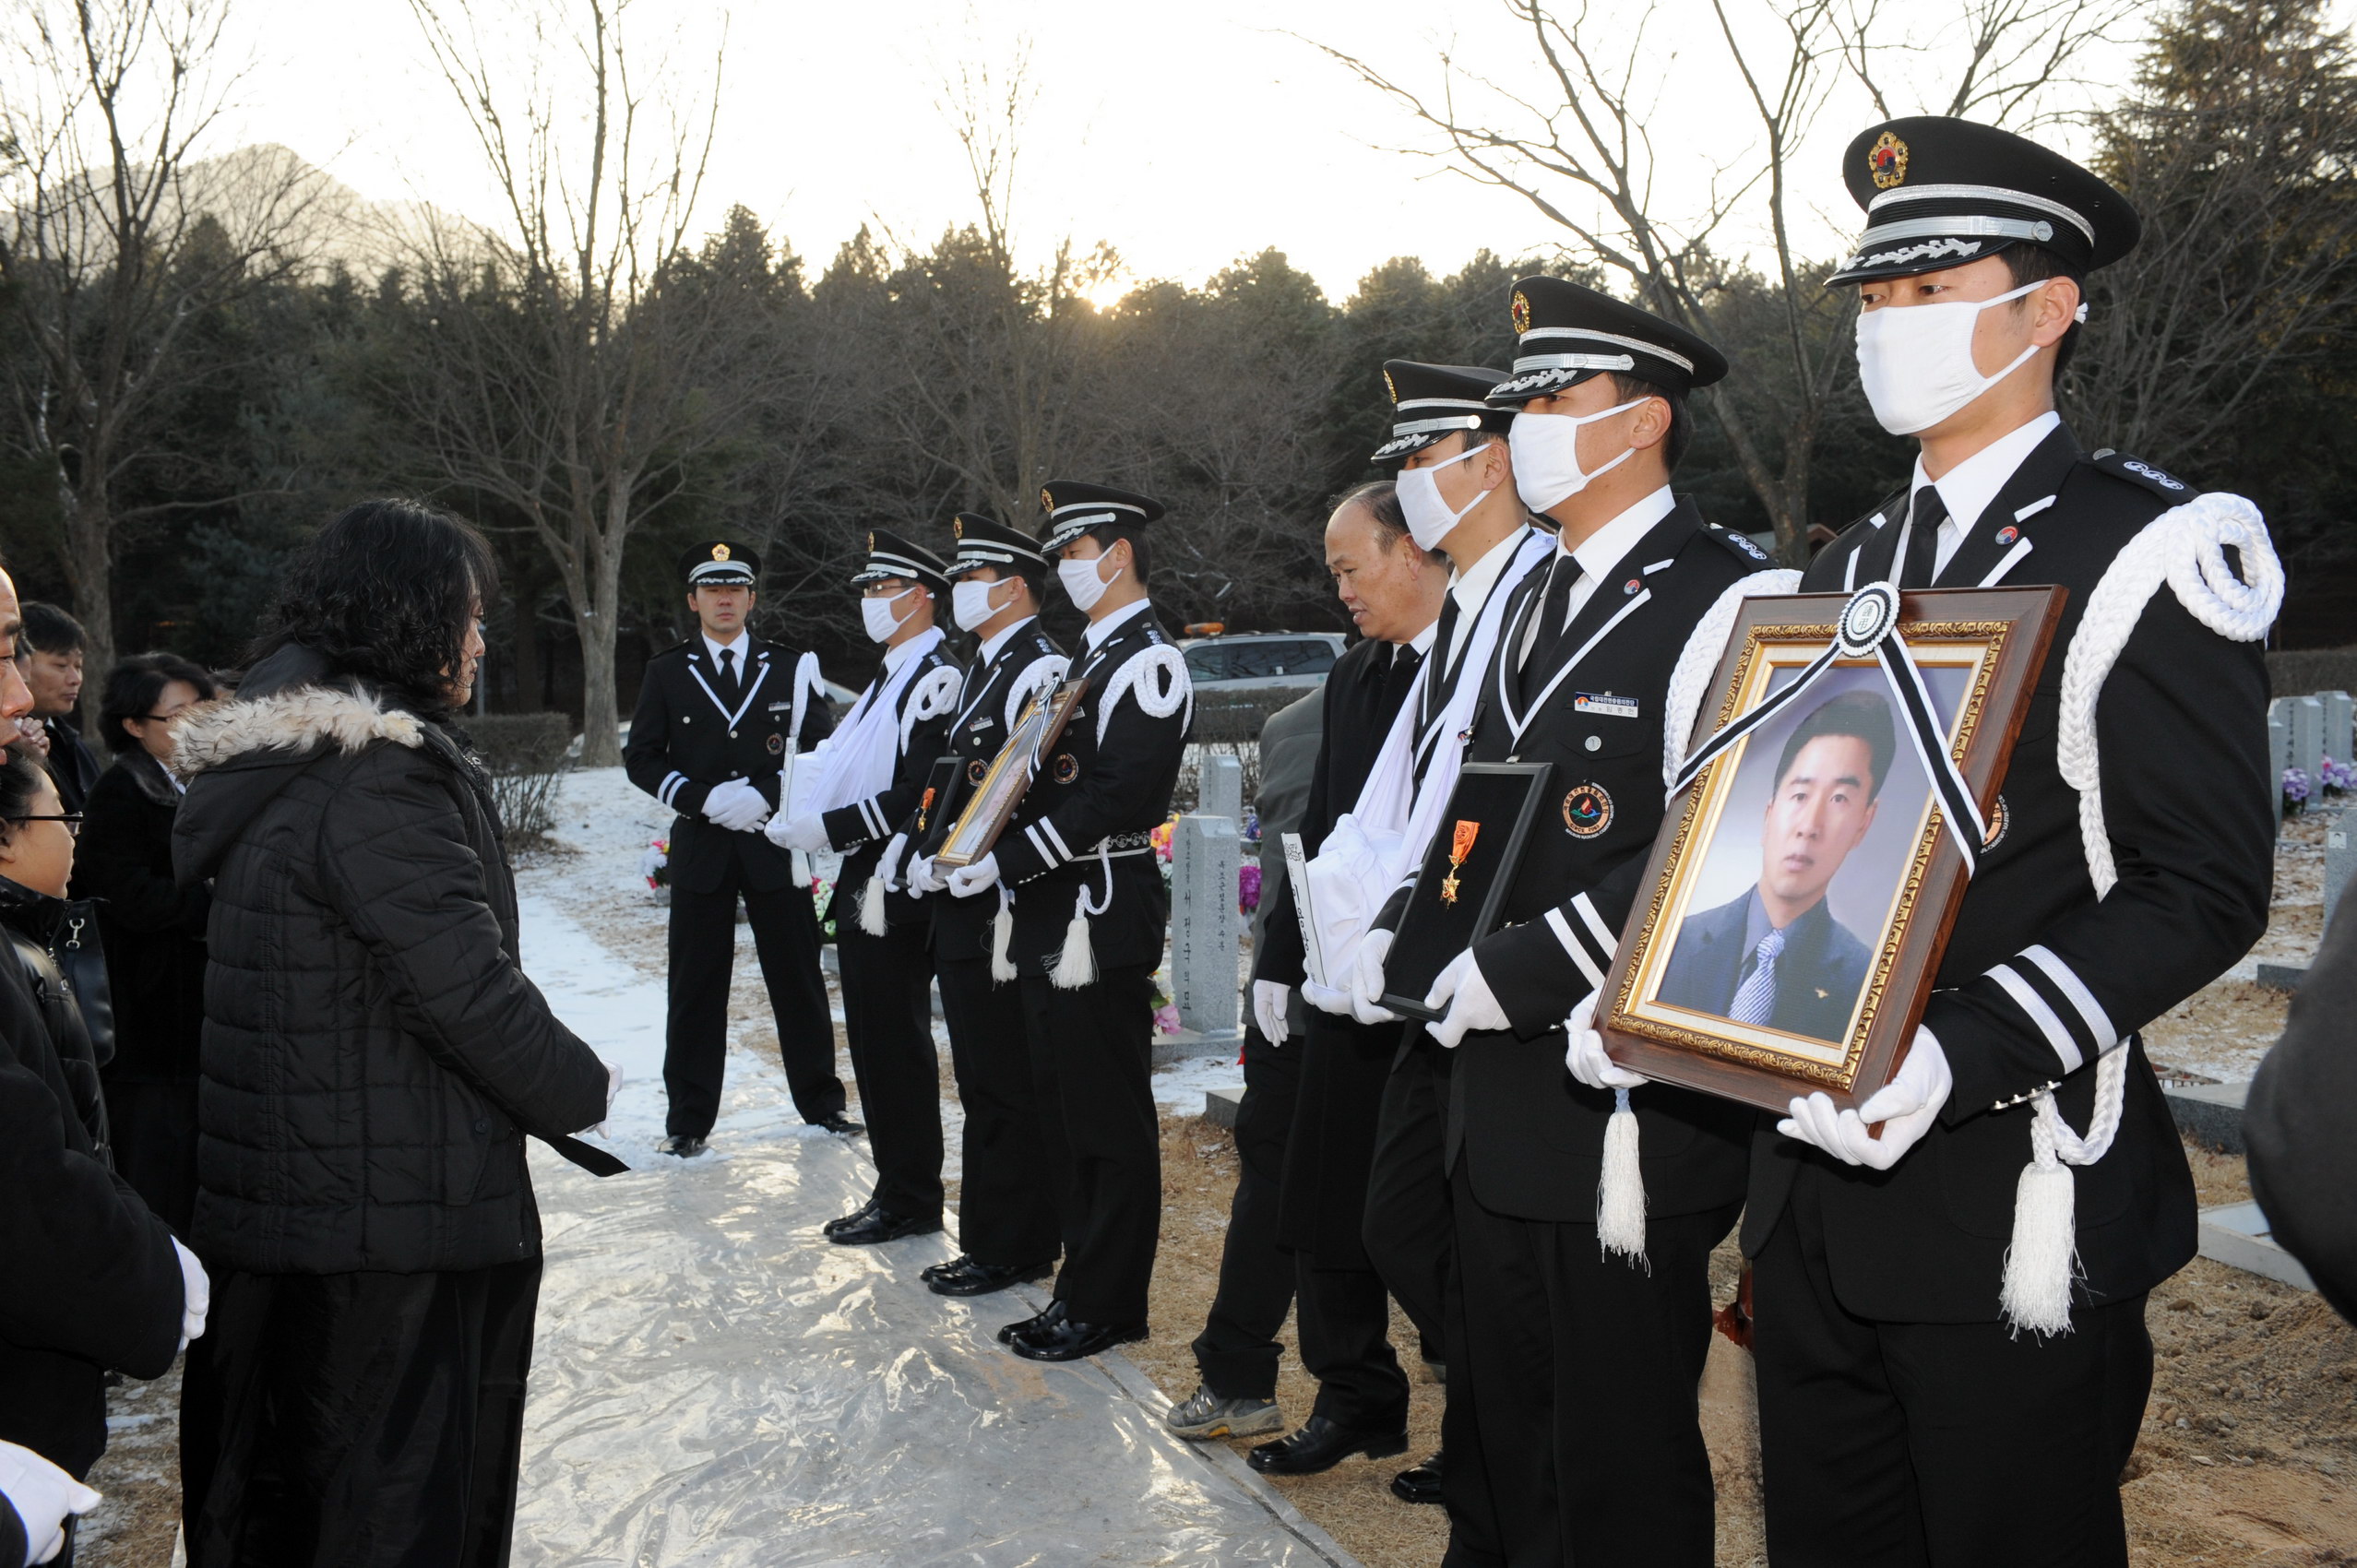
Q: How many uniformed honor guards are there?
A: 7